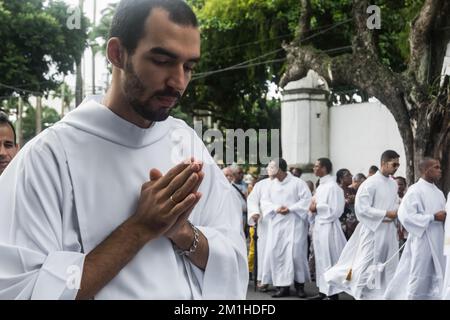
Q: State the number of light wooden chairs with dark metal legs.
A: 0